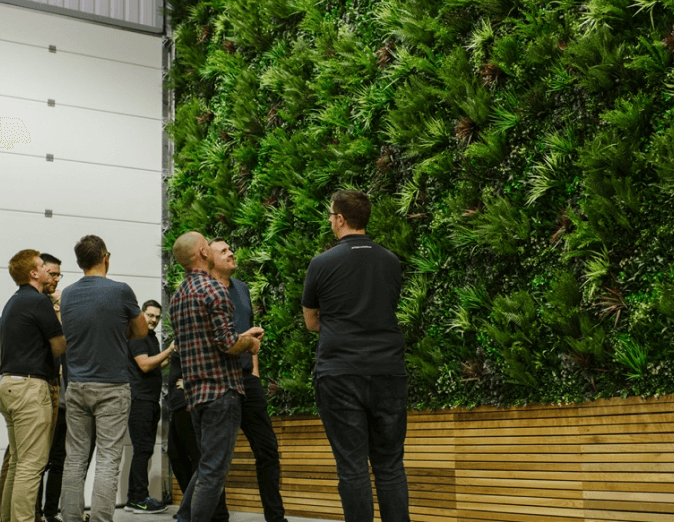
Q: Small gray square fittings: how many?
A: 4